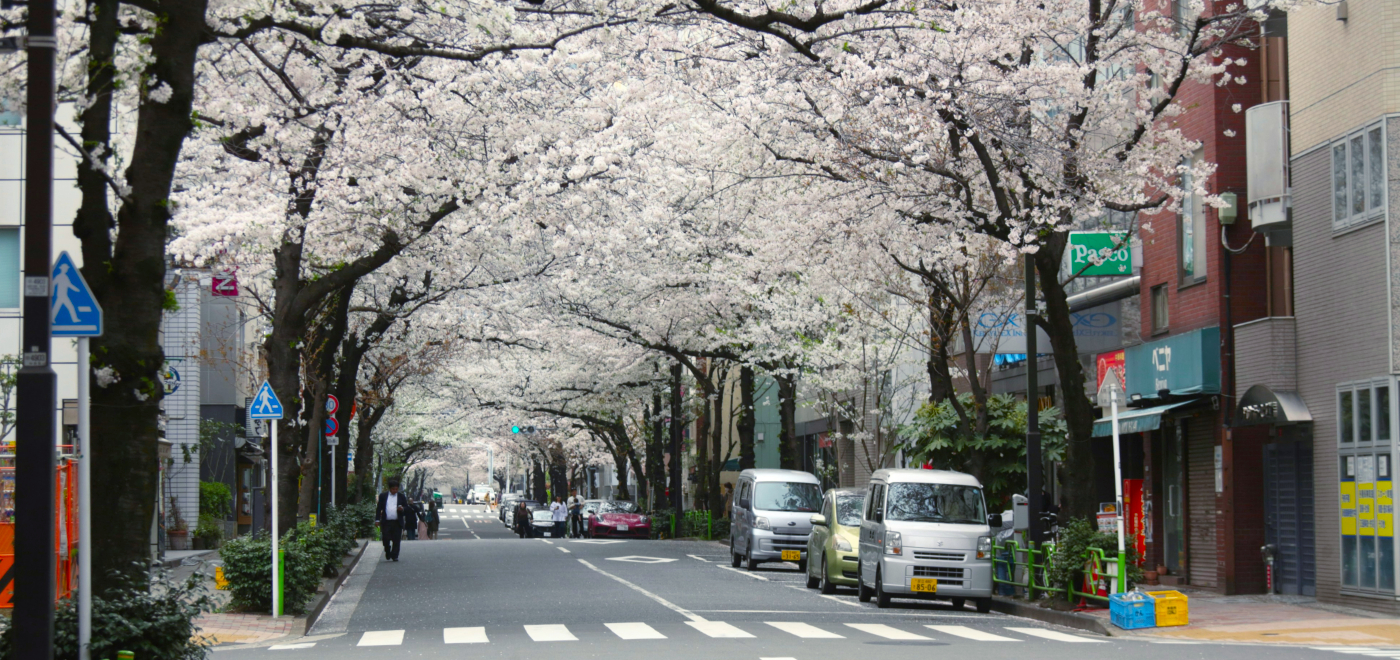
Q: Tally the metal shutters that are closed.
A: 1